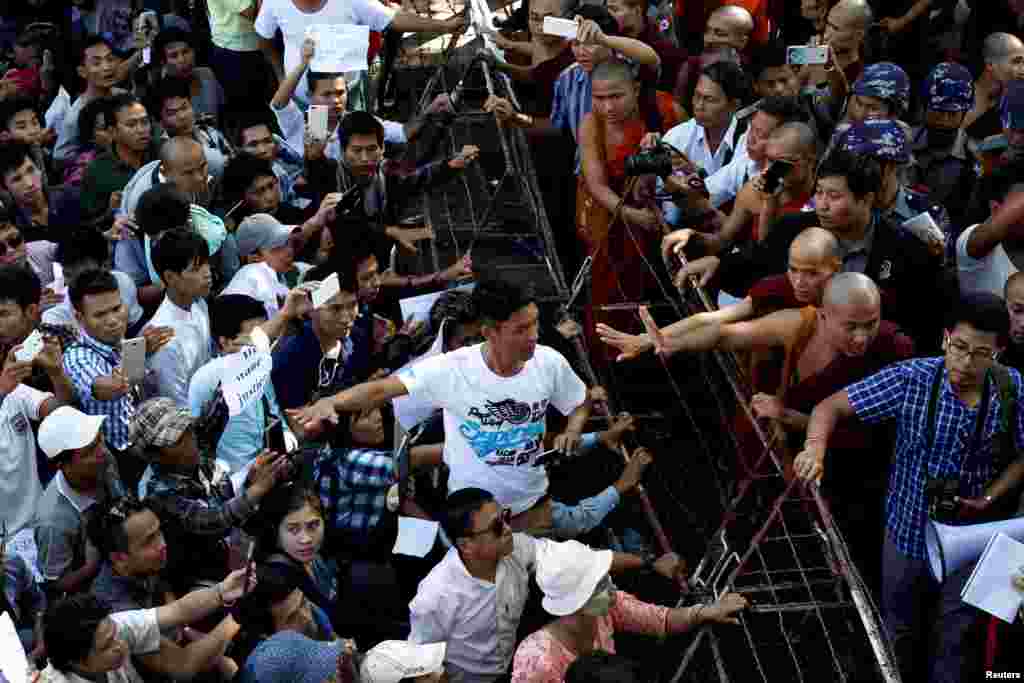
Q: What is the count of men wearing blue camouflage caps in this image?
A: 3